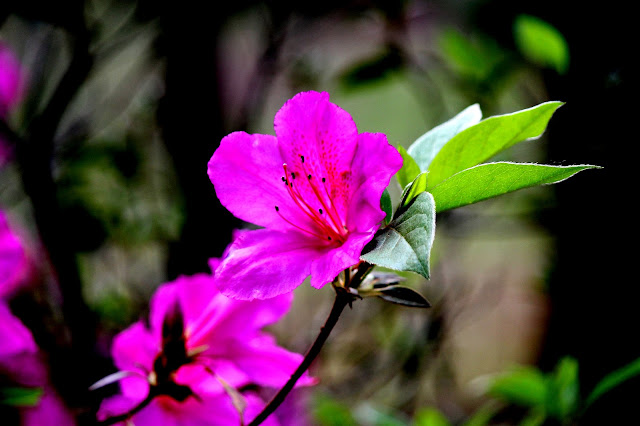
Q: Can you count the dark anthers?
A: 10